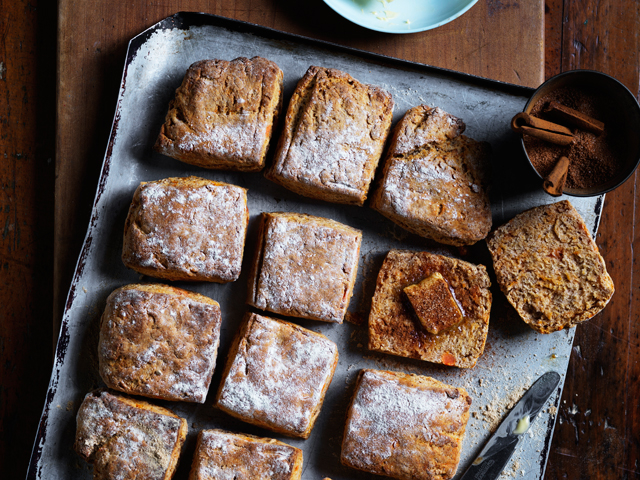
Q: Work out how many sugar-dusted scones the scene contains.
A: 10